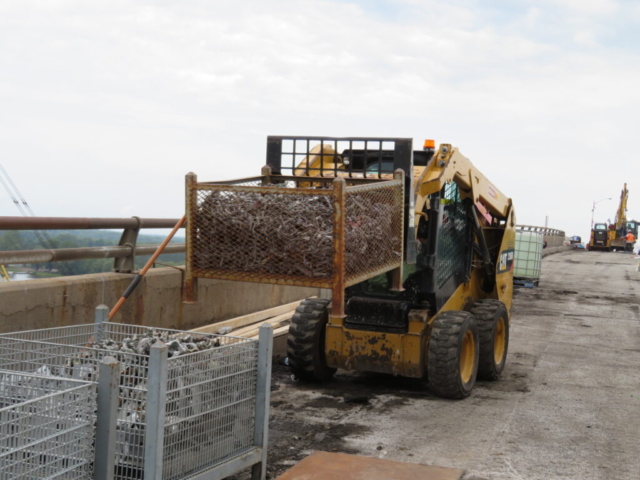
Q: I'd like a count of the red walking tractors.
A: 0